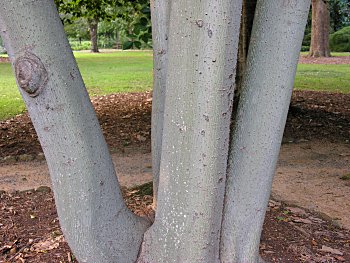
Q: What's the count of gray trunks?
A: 4